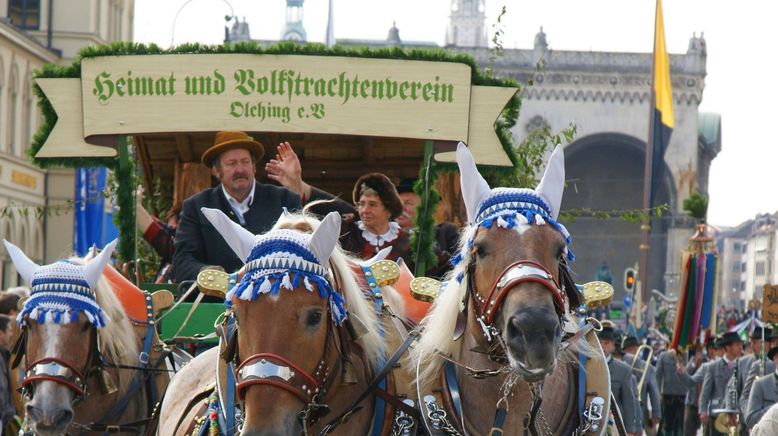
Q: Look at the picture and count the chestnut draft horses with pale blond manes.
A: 3